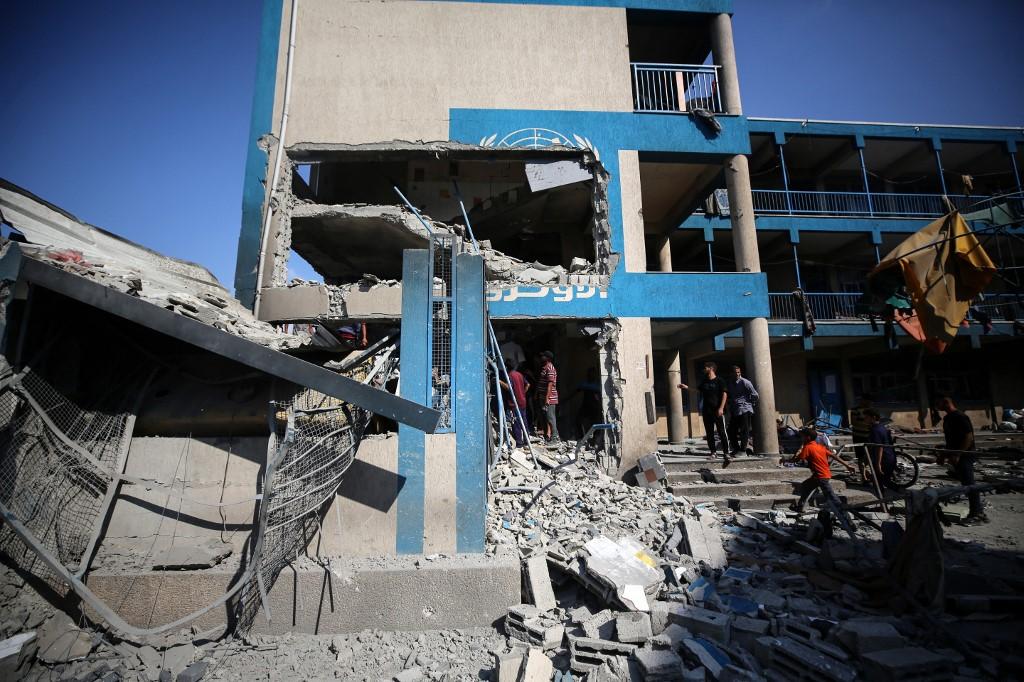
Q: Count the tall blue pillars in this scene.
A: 2